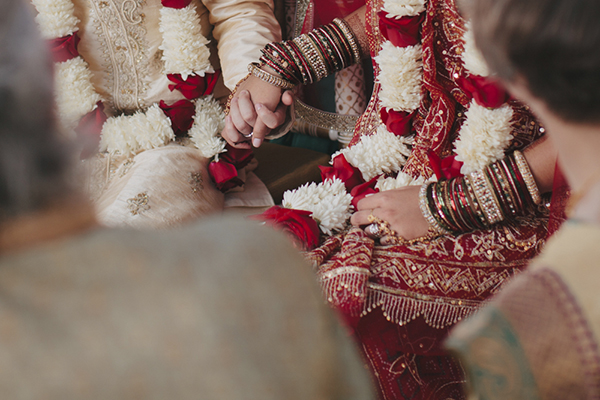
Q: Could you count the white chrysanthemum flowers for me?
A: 12